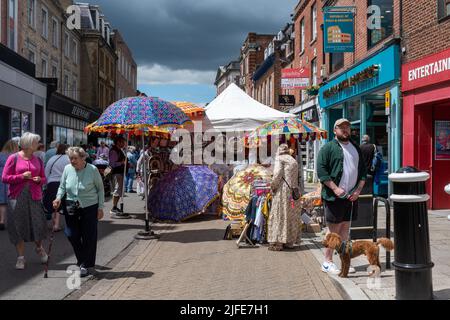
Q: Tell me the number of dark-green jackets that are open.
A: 1